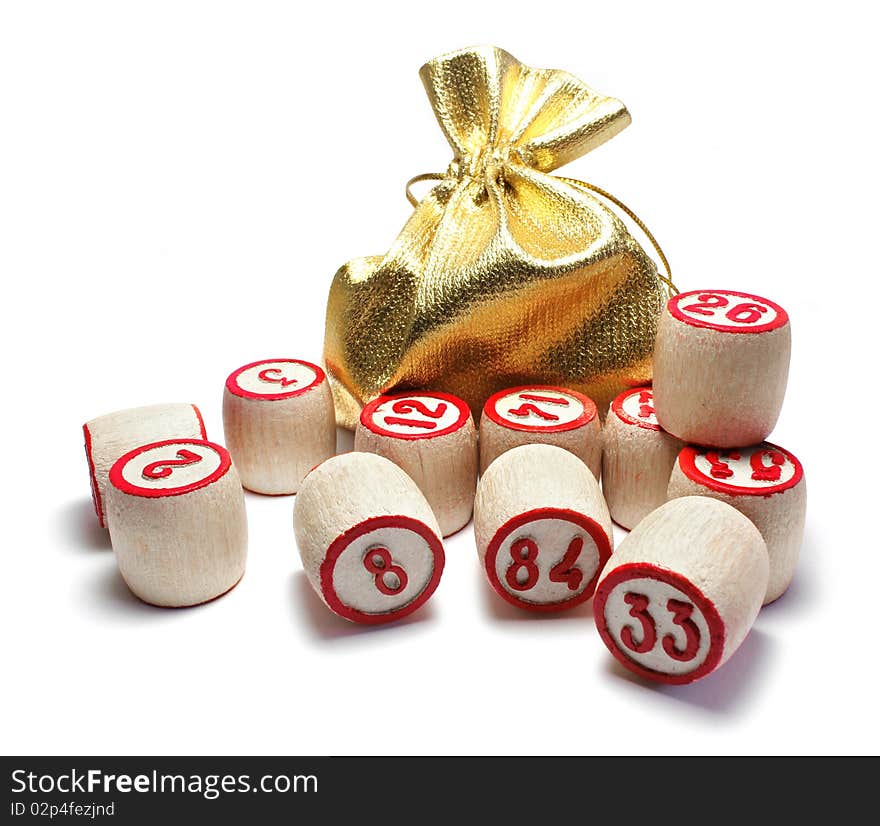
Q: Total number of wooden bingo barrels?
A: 11